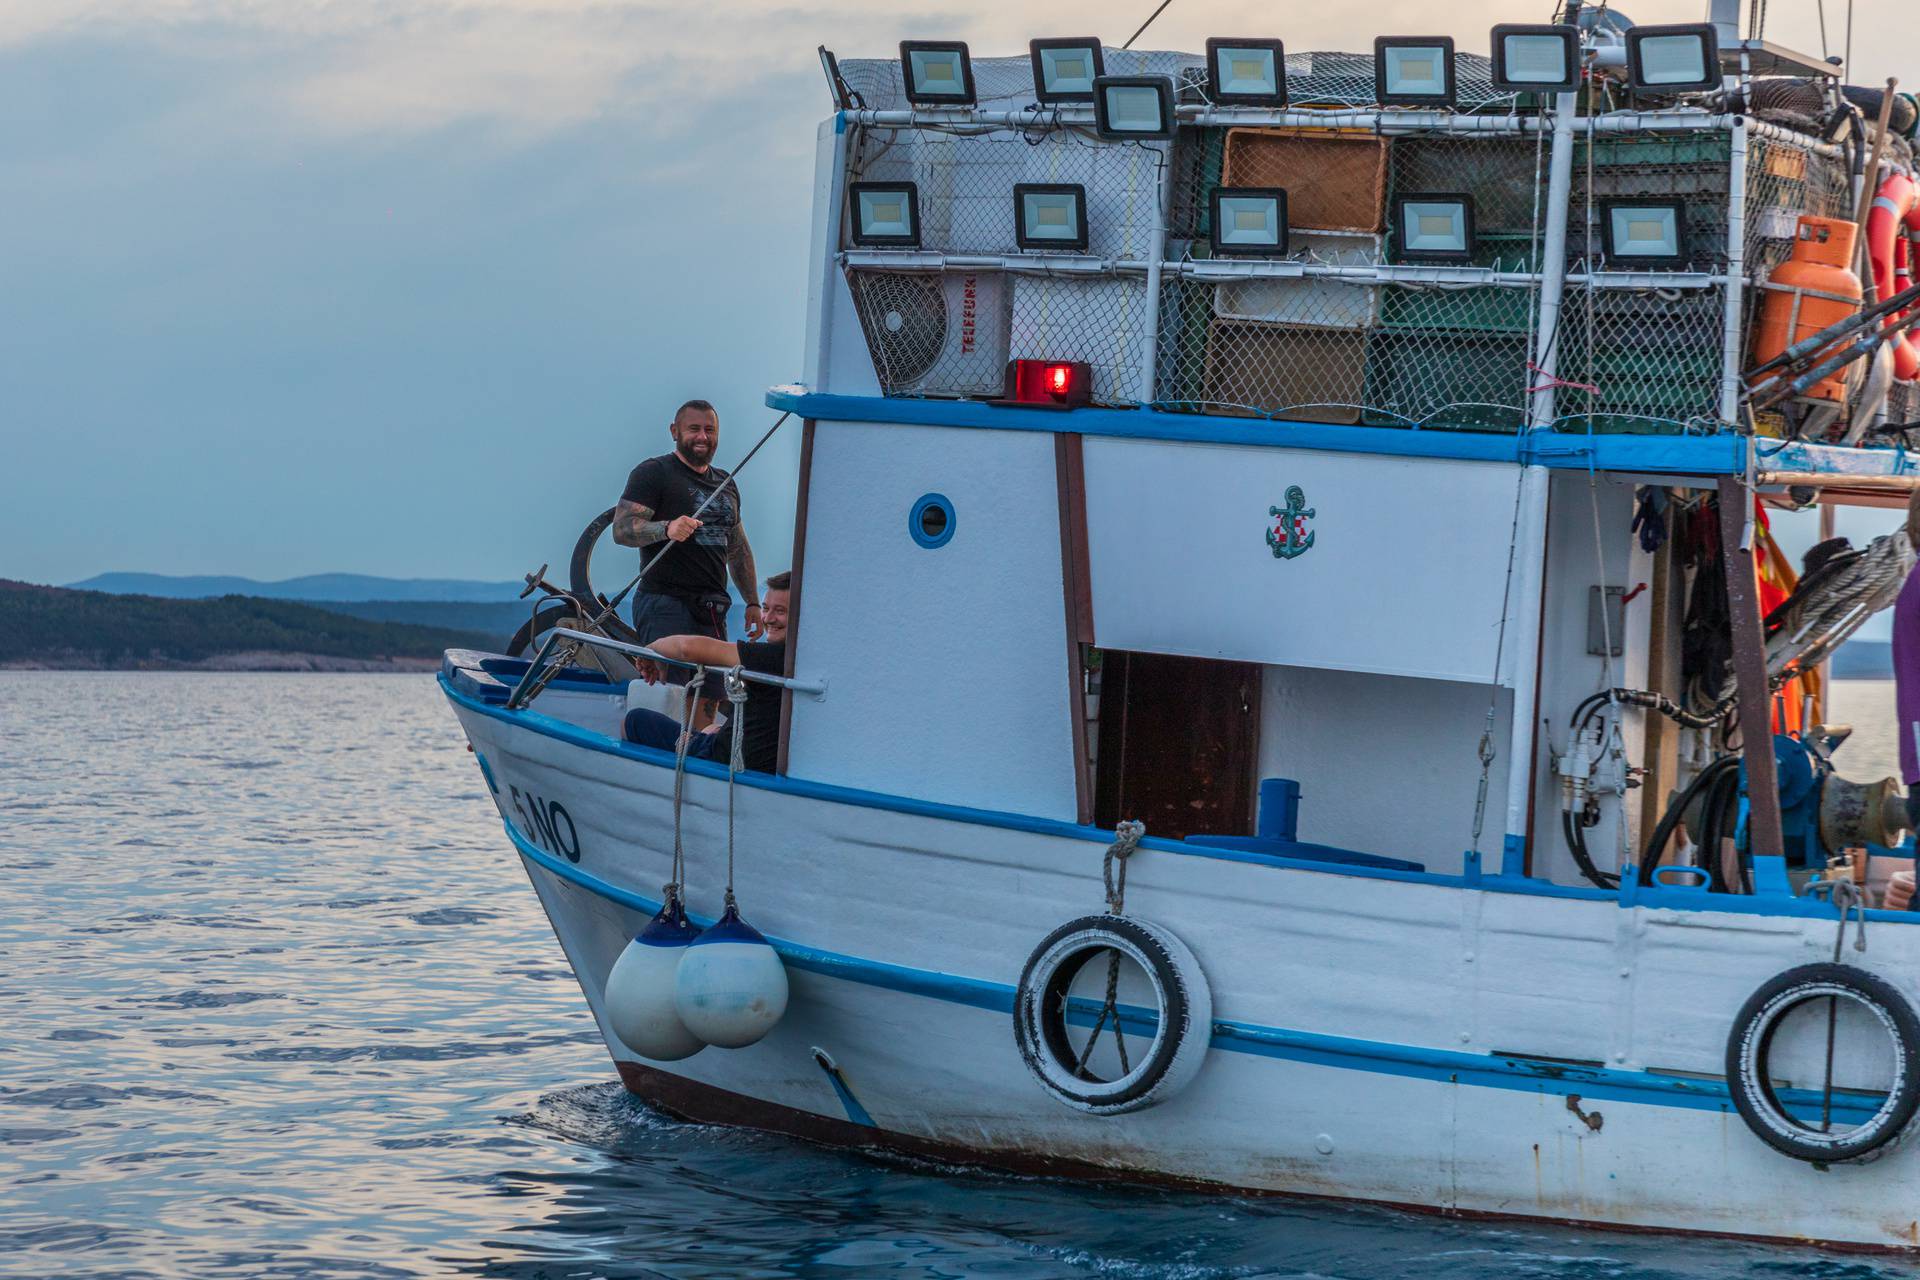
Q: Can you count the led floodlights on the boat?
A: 13